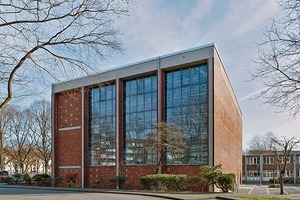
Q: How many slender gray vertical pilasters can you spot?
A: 5